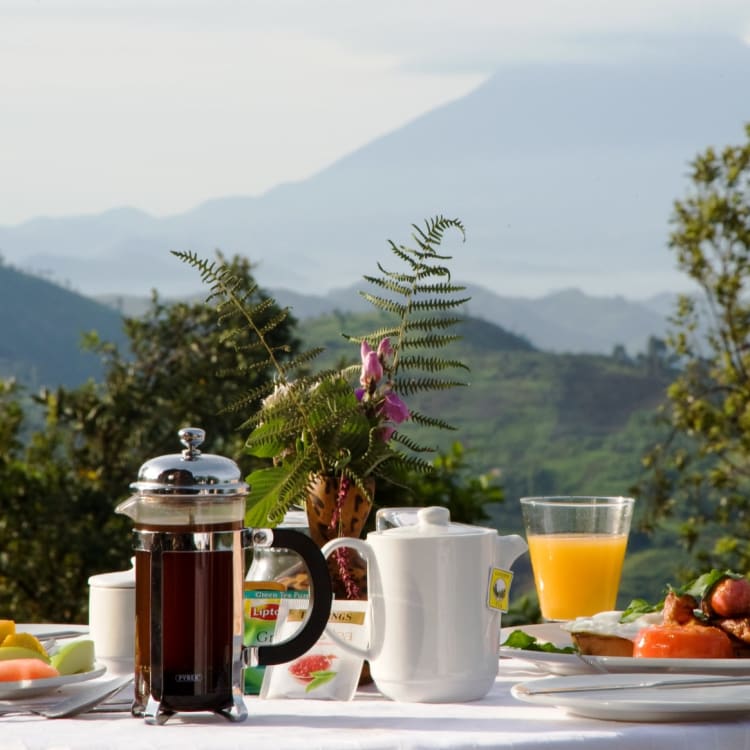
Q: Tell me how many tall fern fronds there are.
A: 2